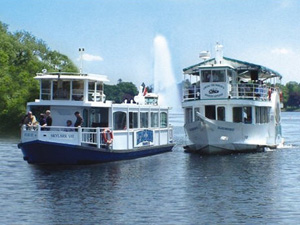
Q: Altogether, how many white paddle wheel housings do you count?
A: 1